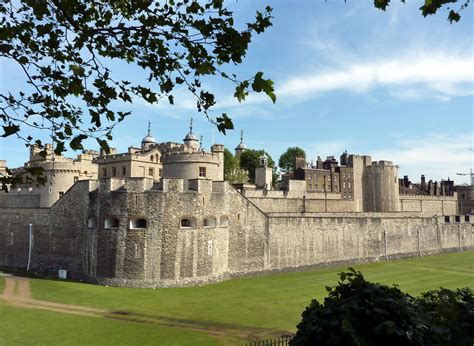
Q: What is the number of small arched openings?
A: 6